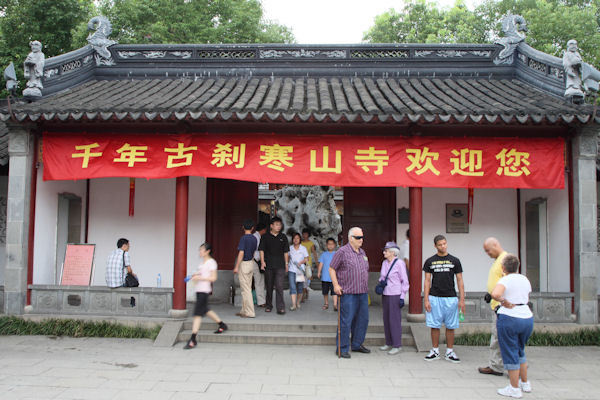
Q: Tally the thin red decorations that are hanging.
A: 2